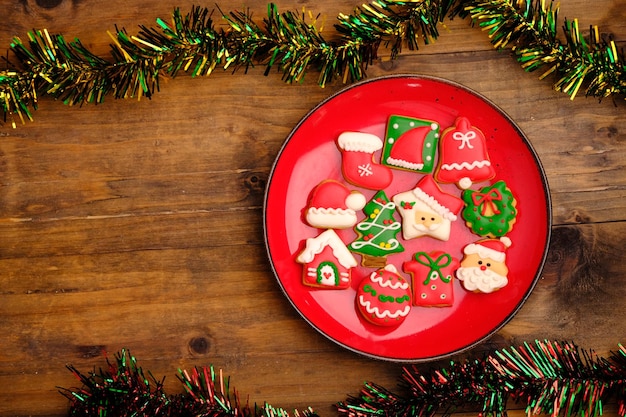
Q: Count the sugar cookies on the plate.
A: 11